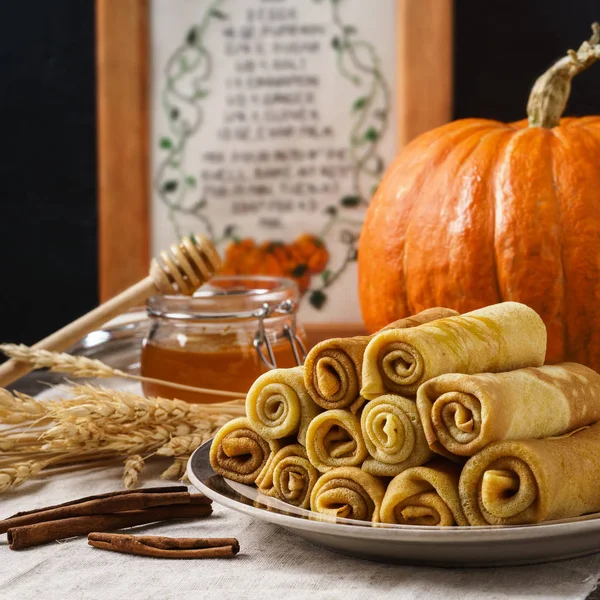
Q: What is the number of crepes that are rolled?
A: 11